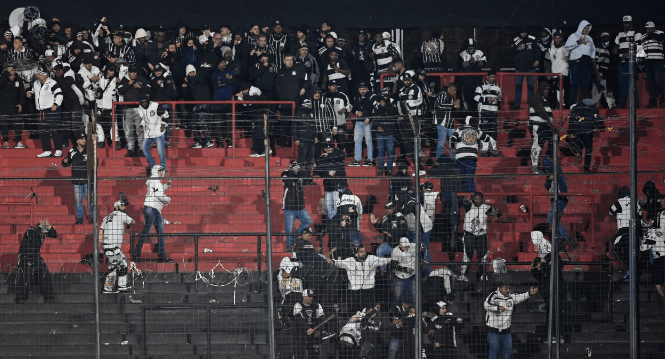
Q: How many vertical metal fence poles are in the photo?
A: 5